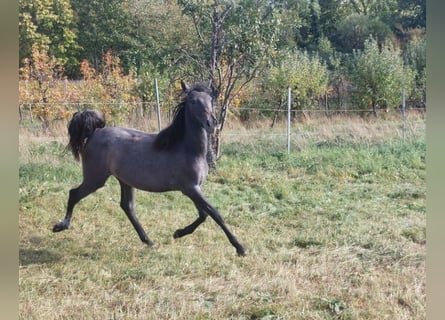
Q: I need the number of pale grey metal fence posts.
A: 3